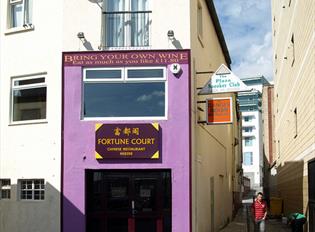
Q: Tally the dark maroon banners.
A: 2